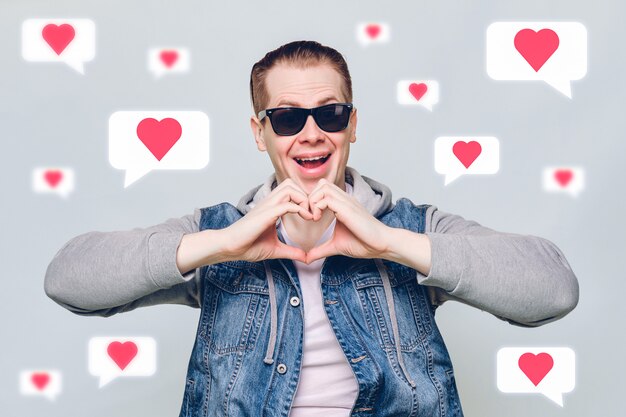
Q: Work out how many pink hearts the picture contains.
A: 12